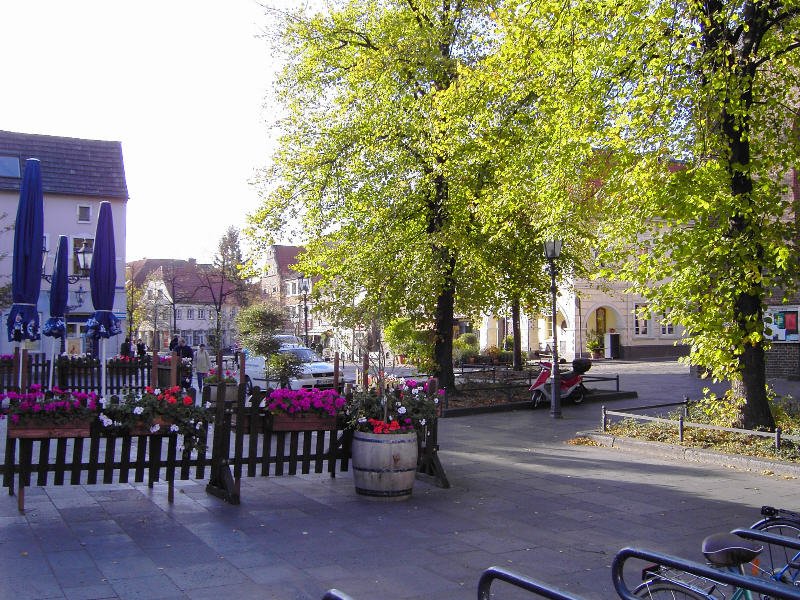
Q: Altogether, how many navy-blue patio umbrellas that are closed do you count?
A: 3